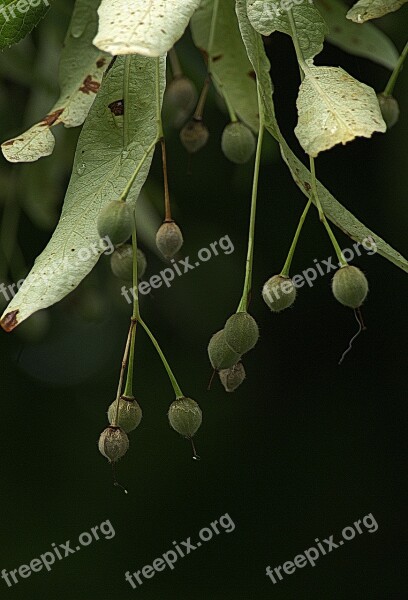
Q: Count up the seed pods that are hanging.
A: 15